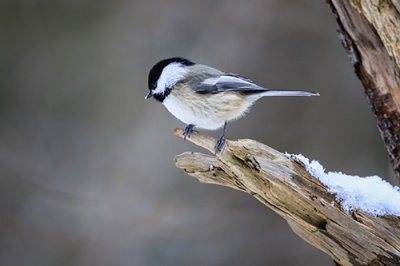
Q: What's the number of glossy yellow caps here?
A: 0